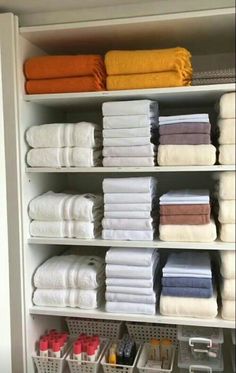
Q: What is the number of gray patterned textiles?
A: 2